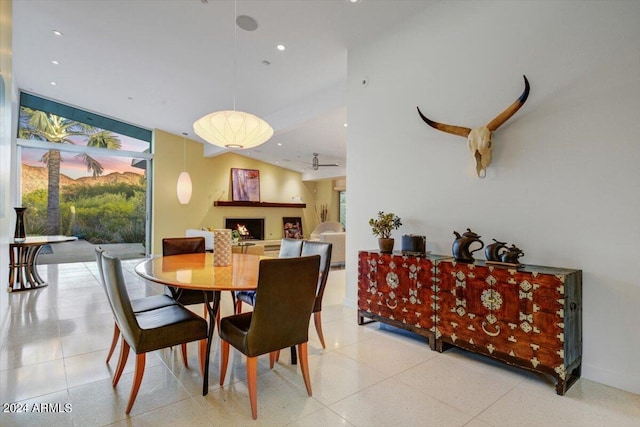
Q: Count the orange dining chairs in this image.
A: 0